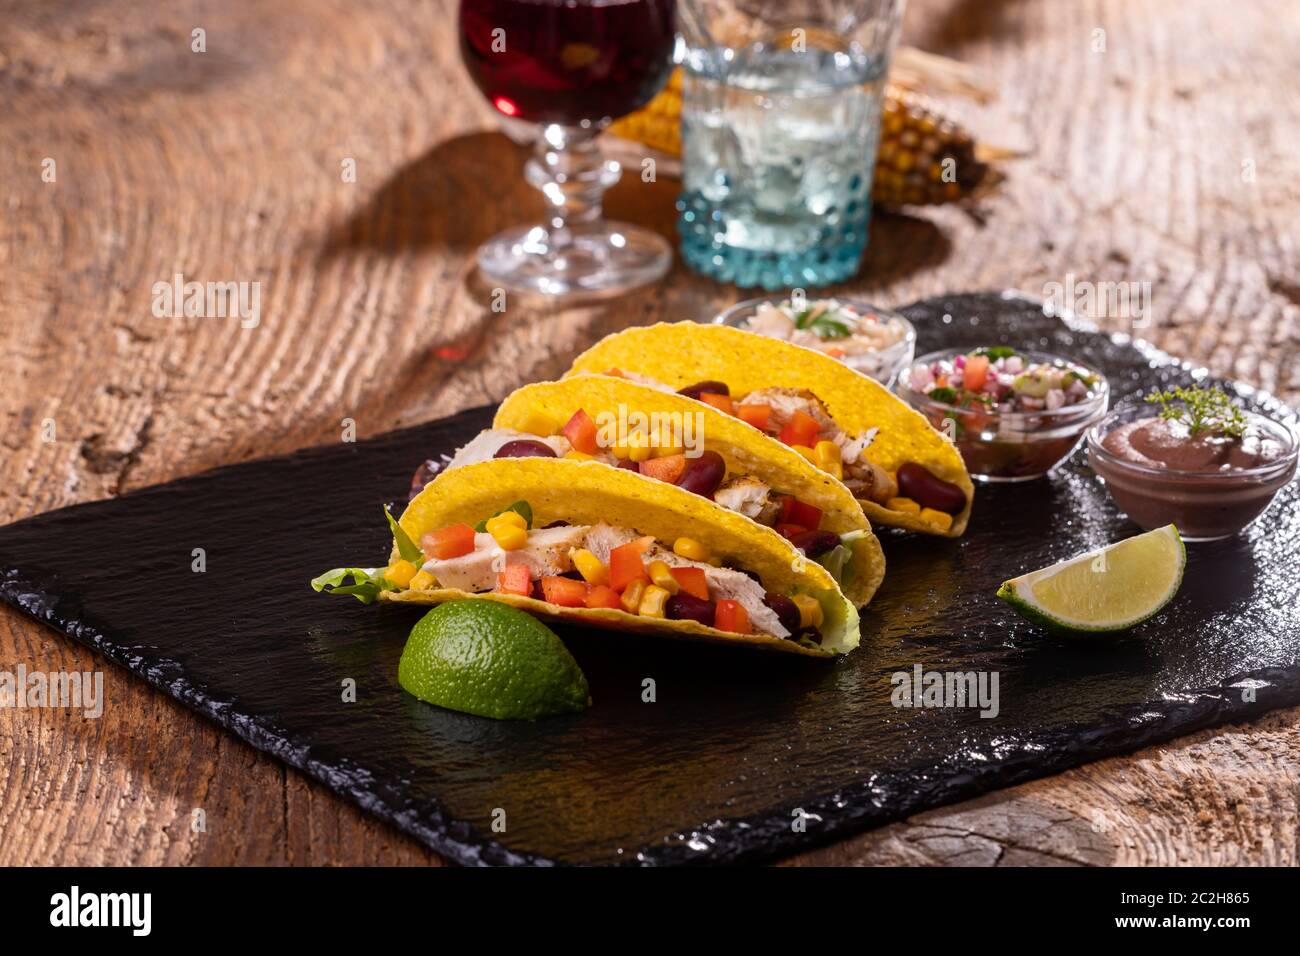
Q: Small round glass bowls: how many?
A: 3